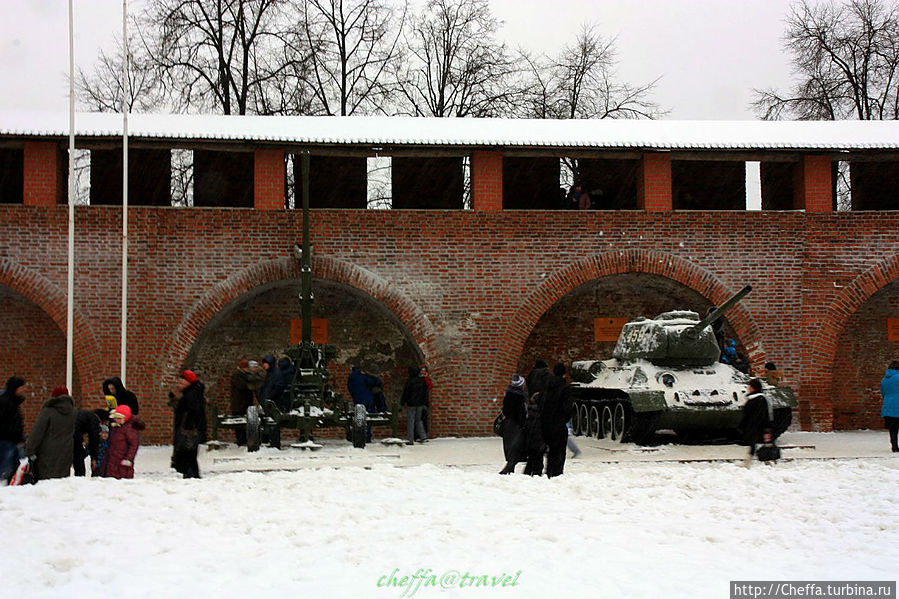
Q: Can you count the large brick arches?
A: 4